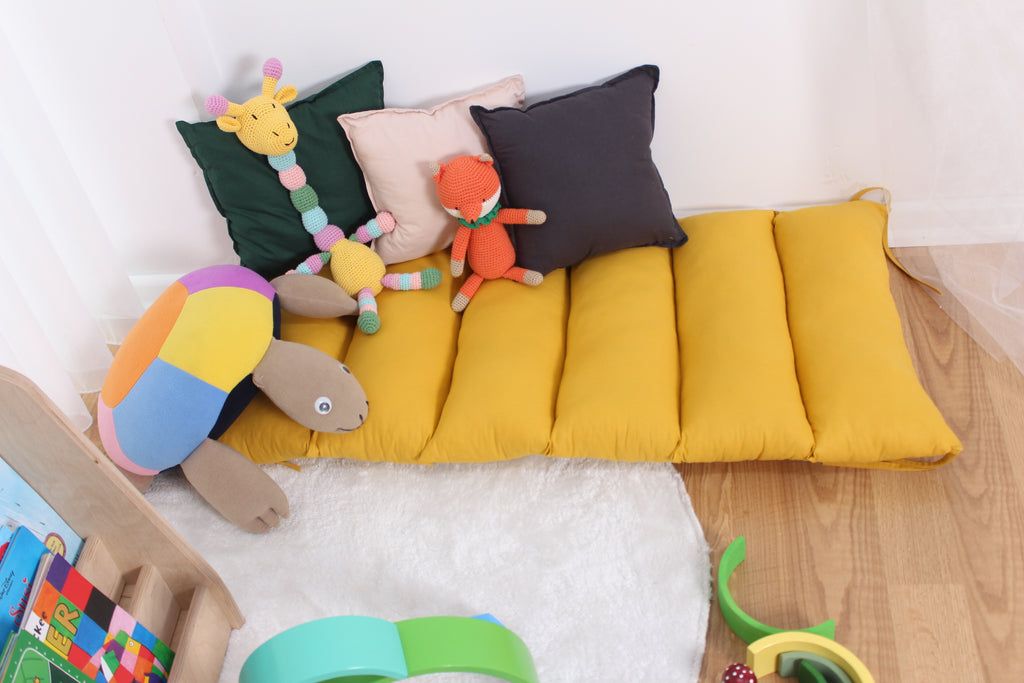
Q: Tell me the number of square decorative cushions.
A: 3